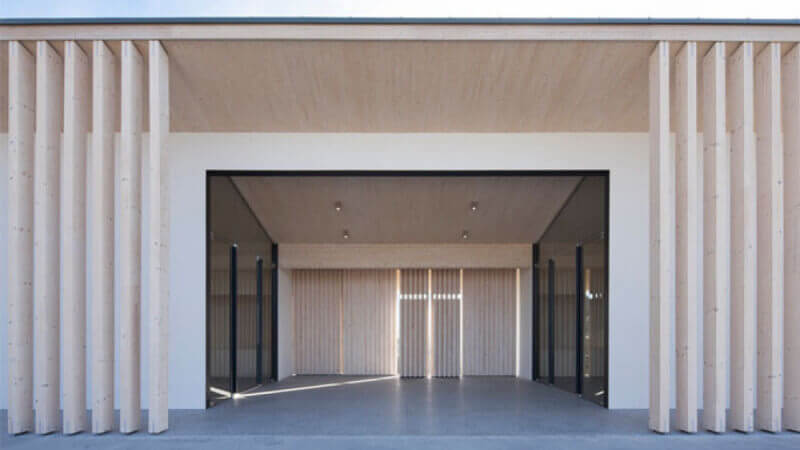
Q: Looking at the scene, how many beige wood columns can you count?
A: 12